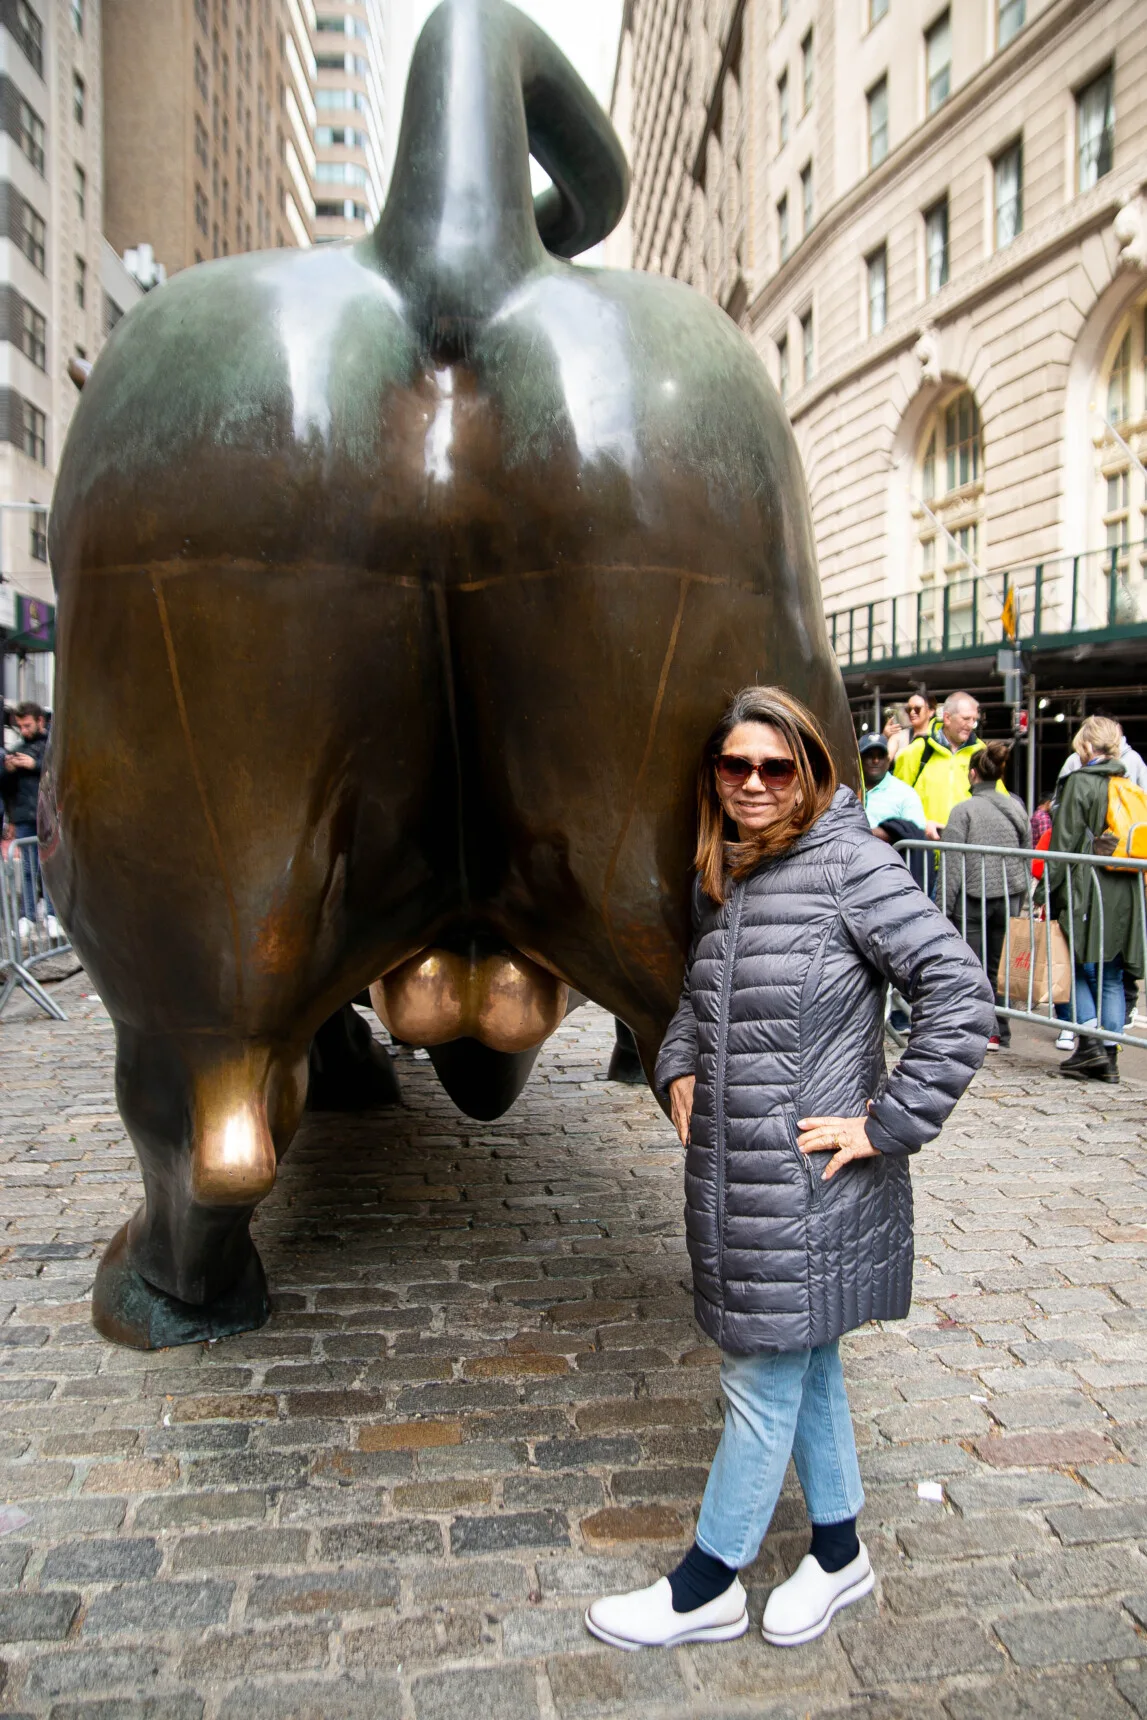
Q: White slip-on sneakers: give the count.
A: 2